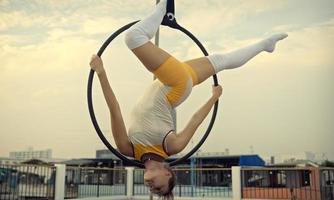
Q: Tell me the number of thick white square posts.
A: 3